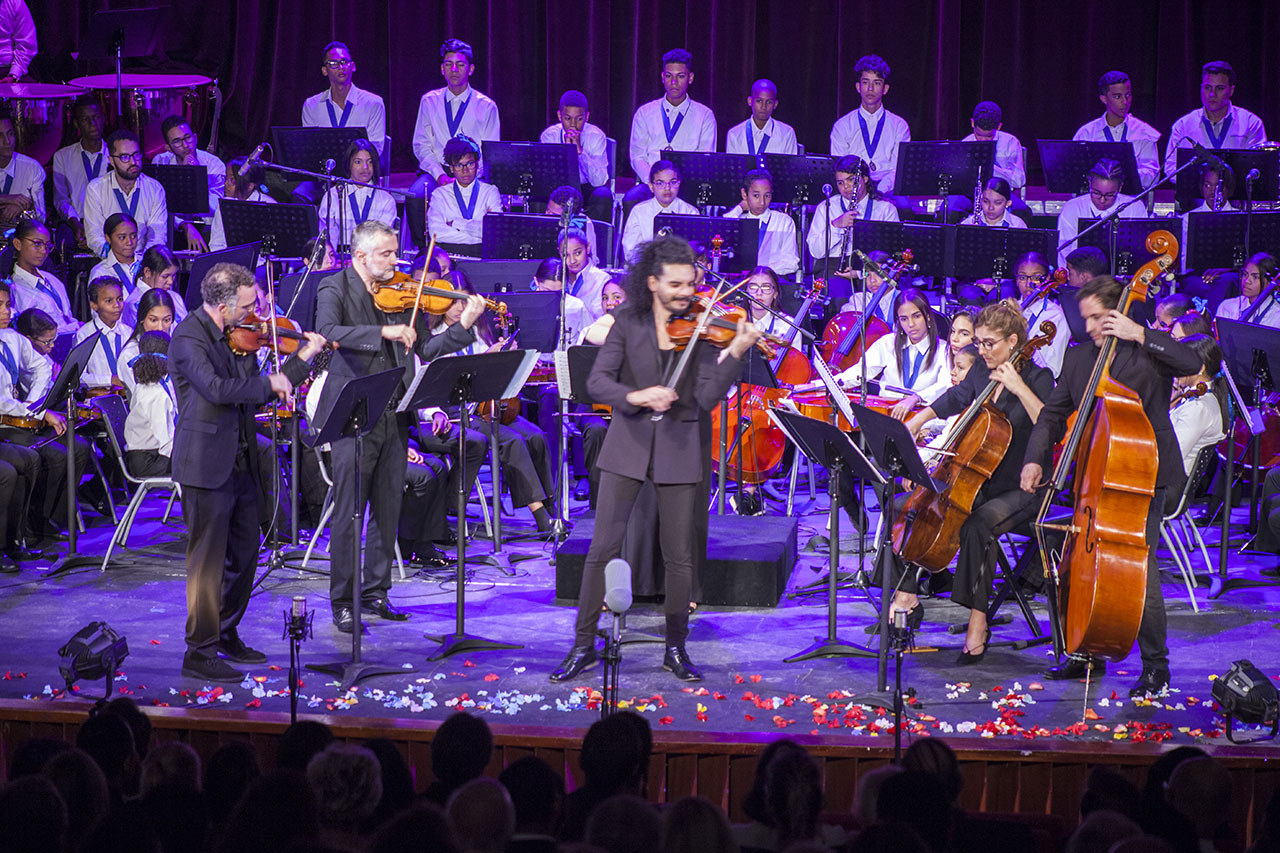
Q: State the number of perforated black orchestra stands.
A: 15